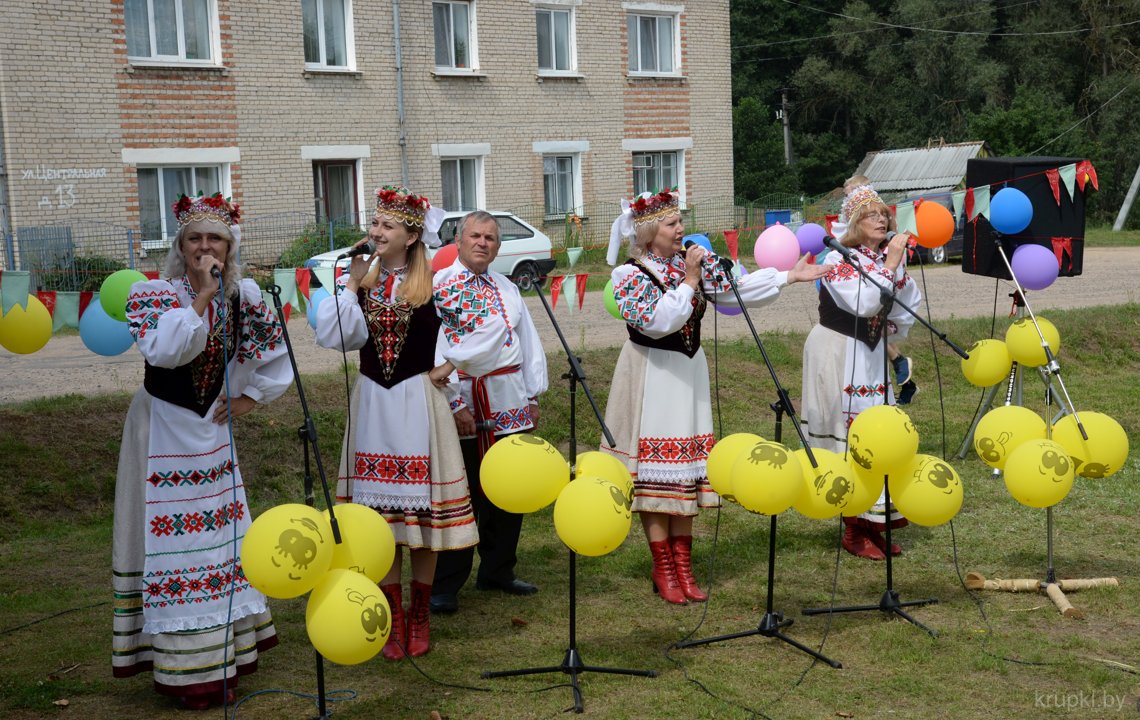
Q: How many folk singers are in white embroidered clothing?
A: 5